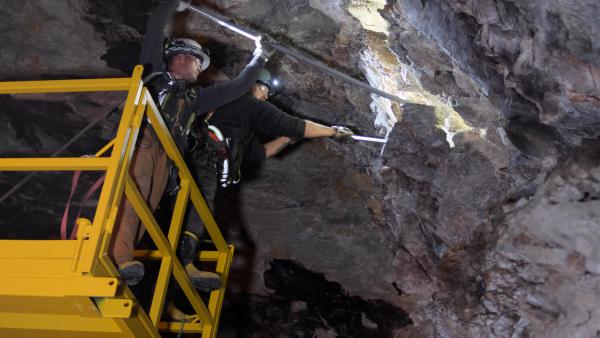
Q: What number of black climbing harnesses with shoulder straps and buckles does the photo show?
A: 2